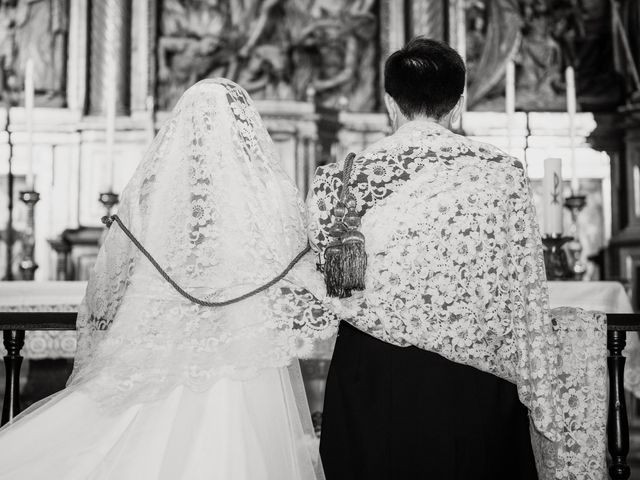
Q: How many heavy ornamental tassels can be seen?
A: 2